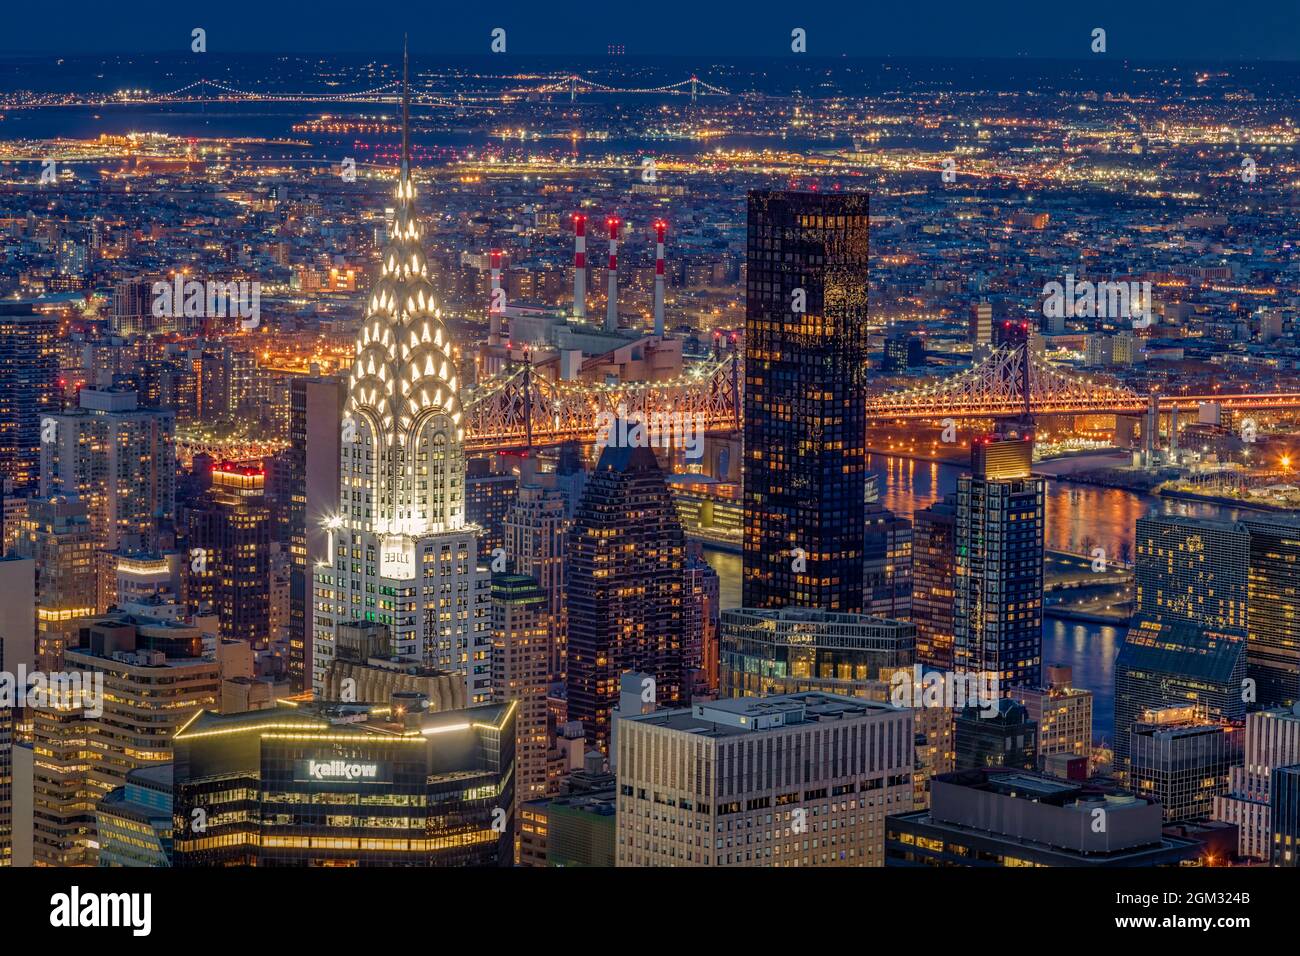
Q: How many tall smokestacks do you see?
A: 4